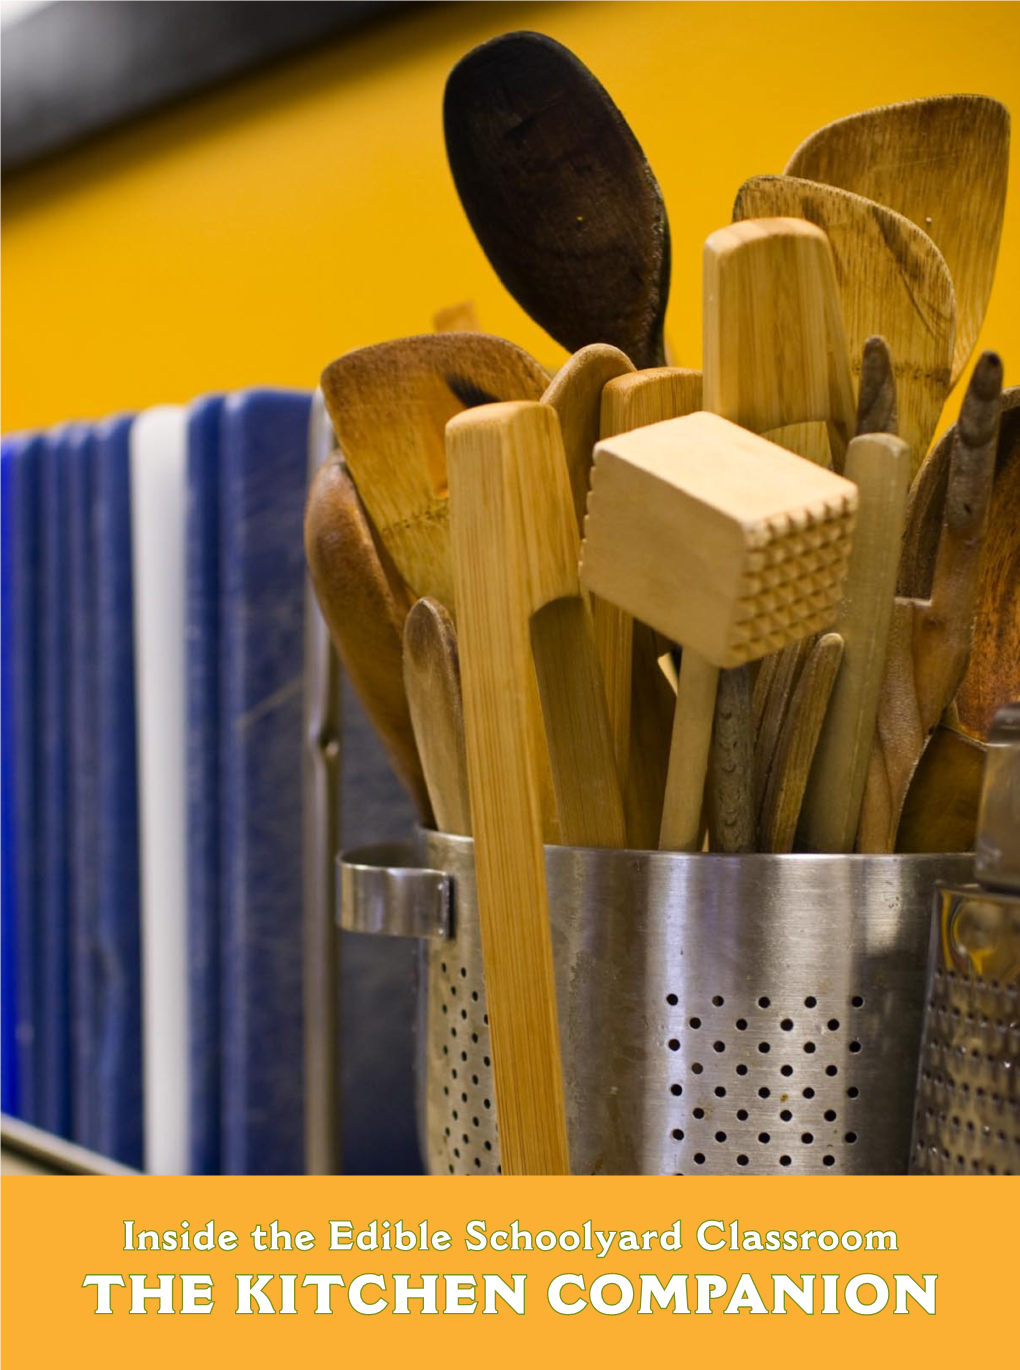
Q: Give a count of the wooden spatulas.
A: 3